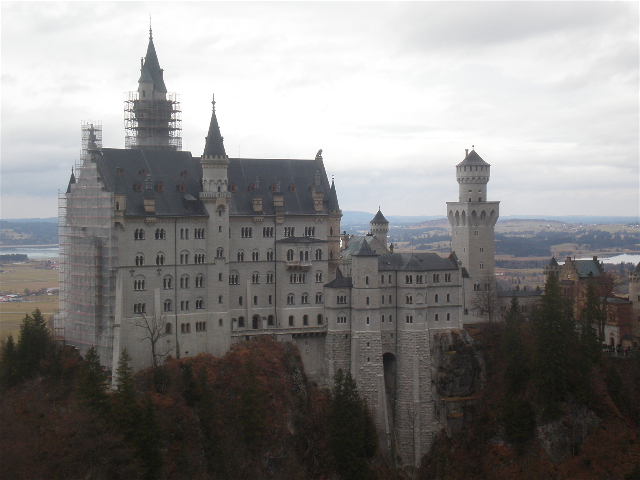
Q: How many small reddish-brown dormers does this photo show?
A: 11